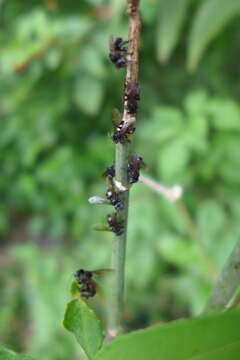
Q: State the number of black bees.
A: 8